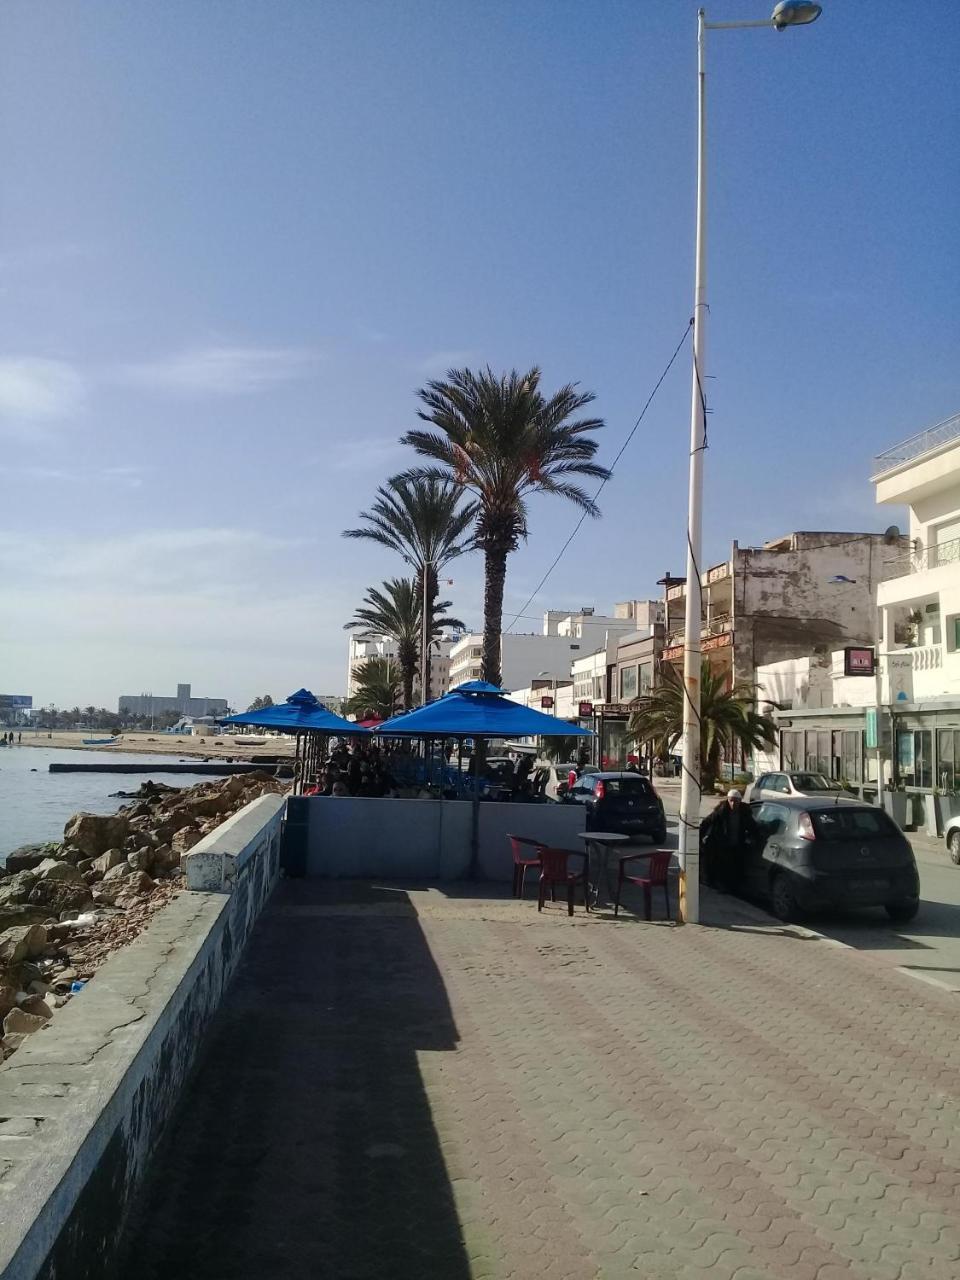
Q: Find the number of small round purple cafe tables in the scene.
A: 0